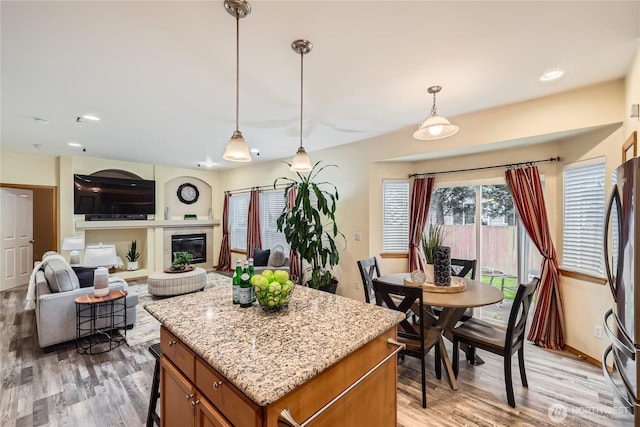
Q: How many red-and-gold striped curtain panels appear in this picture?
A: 5